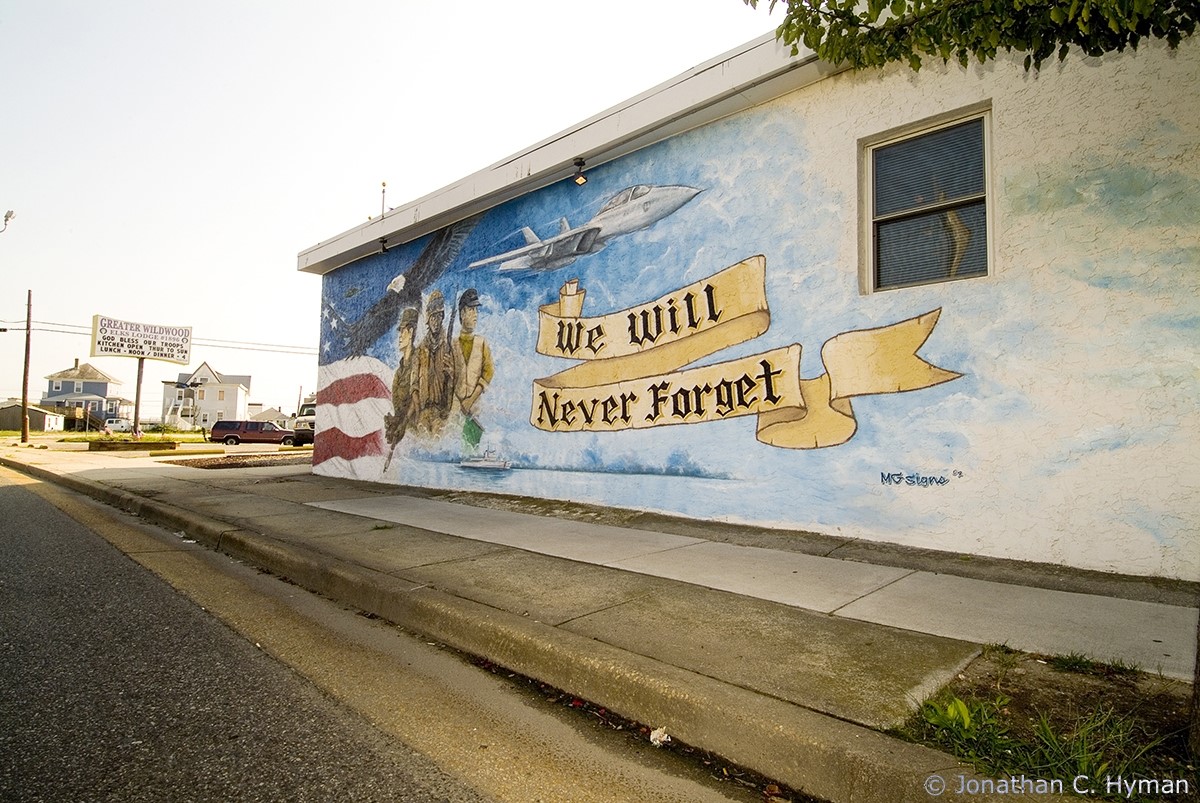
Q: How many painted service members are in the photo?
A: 3